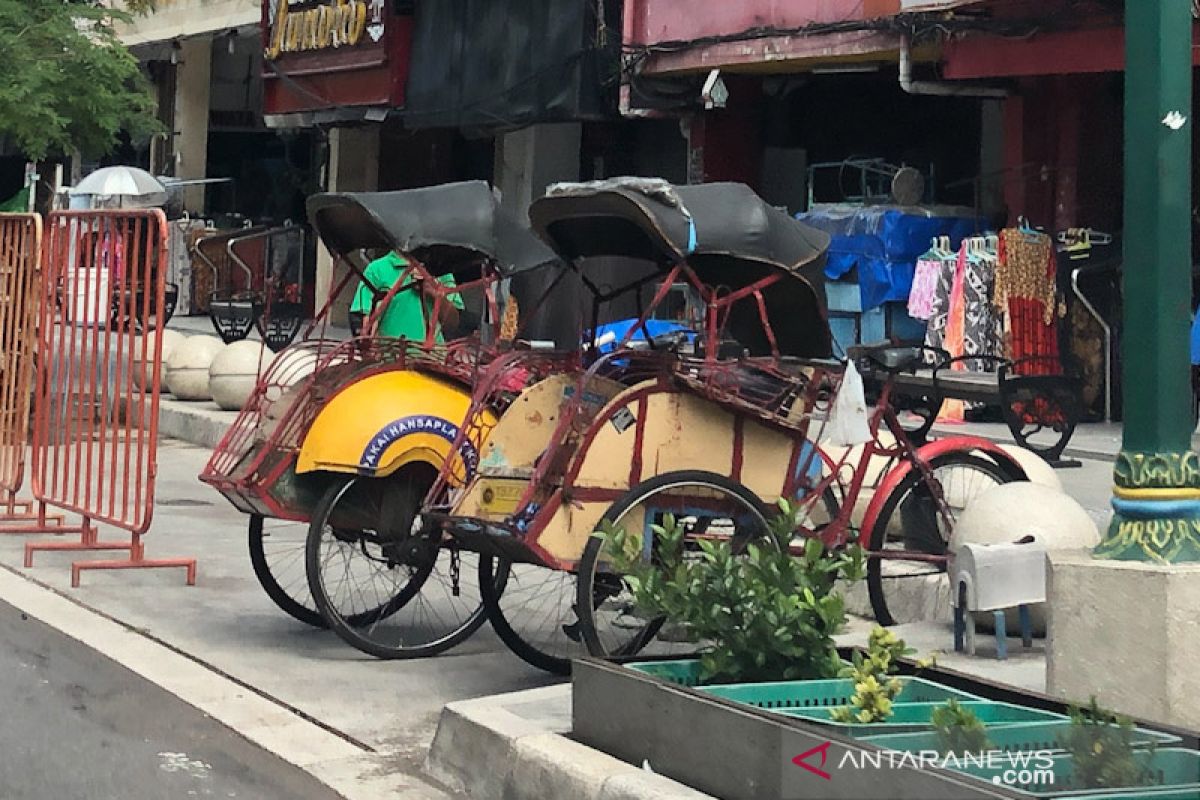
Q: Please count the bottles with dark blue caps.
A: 0